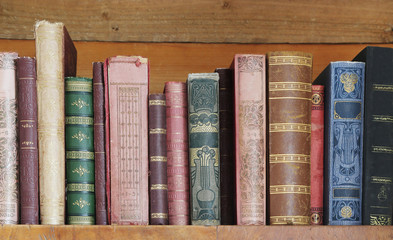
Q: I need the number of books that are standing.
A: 15